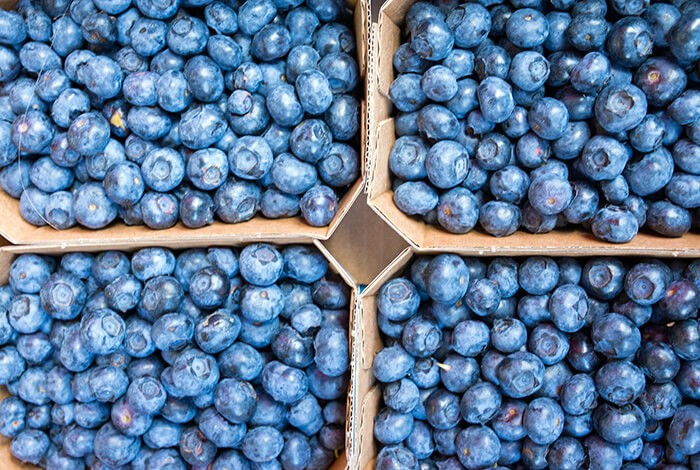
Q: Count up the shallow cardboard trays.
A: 4